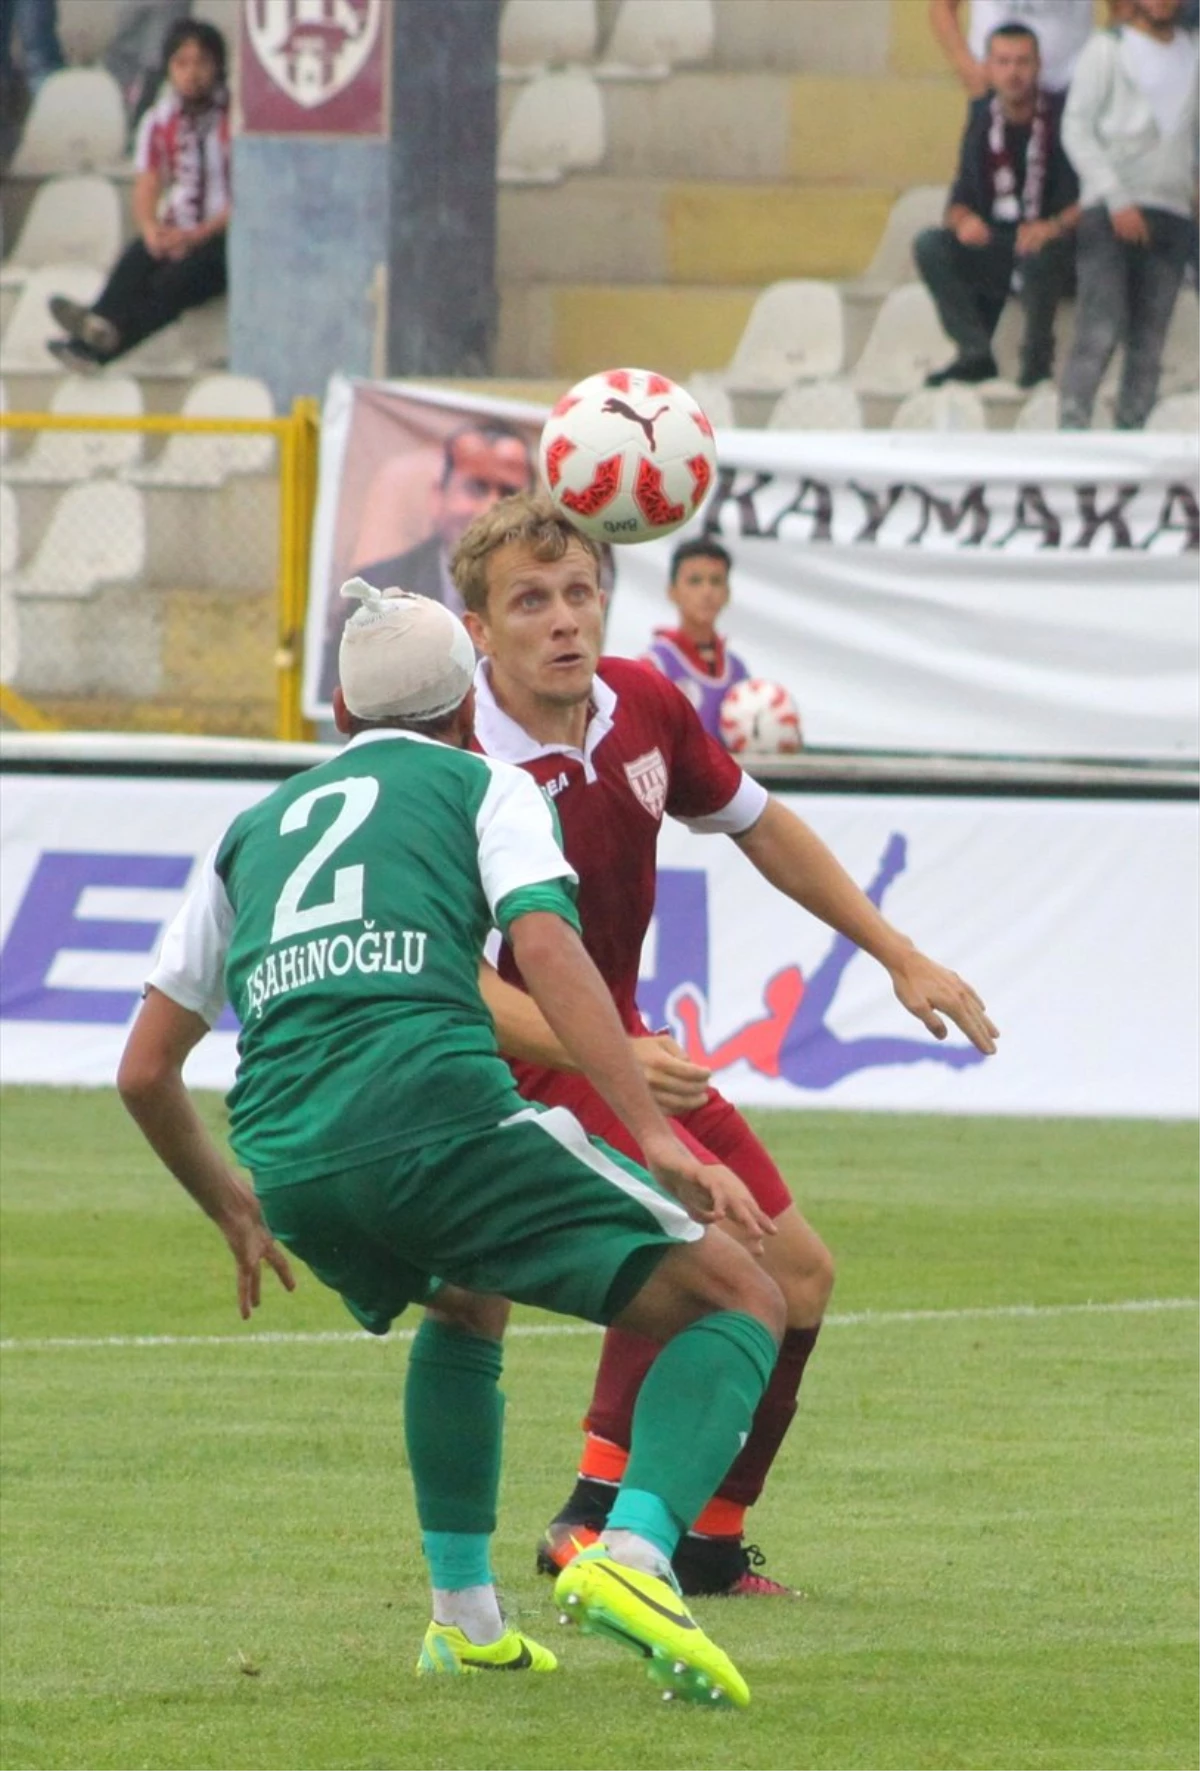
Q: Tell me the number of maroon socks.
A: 2